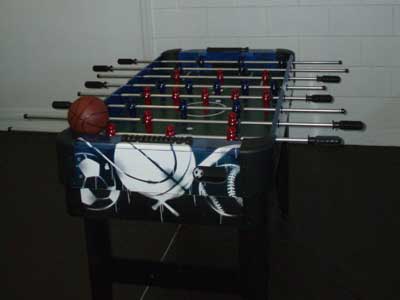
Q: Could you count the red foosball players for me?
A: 13